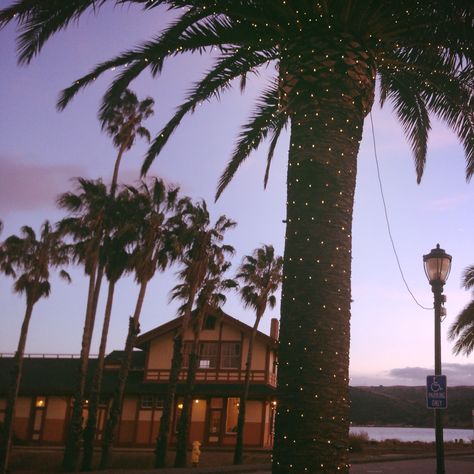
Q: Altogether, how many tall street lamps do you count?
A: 1